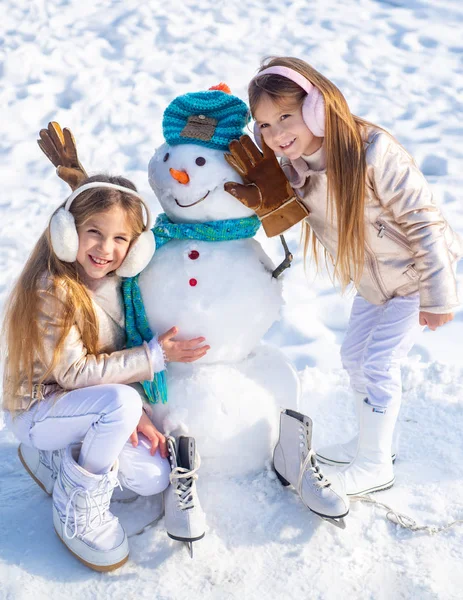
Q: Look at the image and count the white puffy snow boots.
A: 2